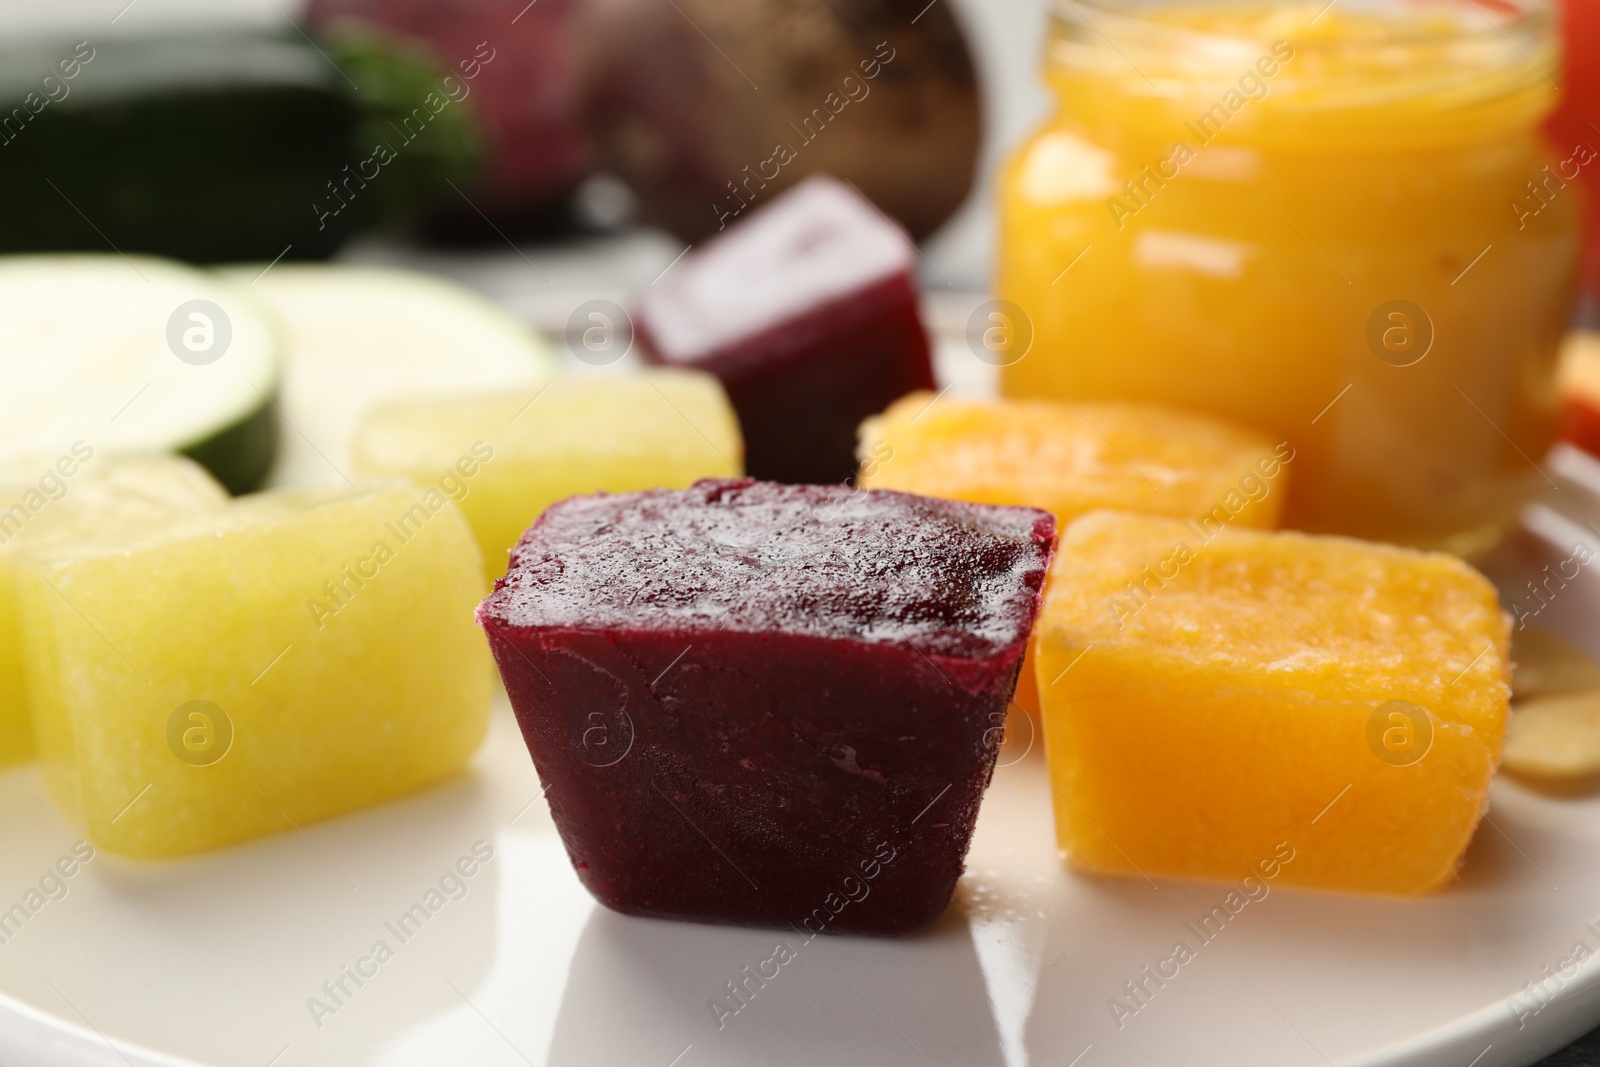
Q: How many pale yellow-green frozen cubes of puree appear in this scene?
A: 3